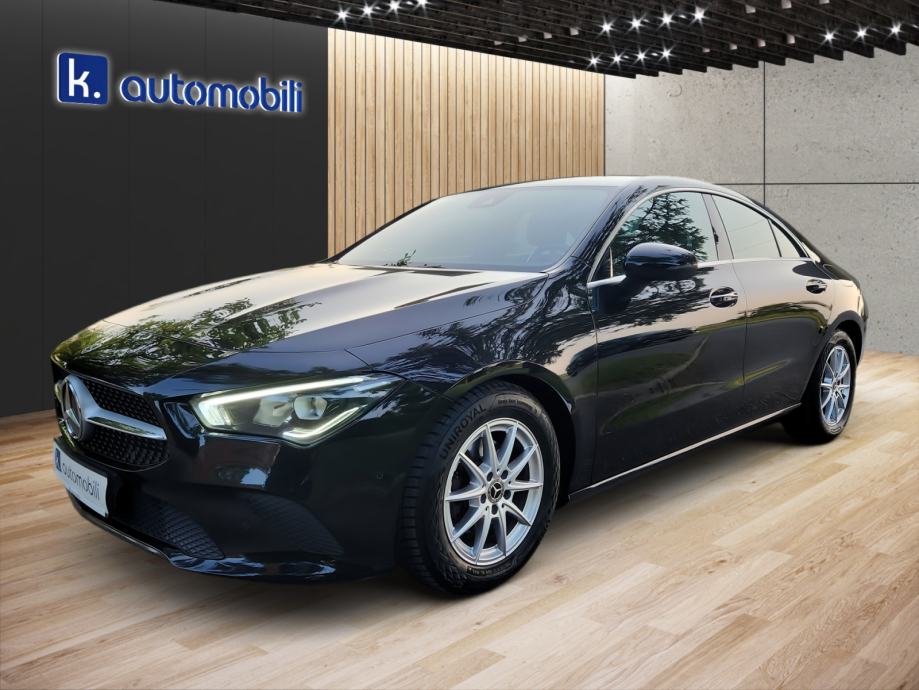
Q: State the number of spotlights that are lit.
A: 15